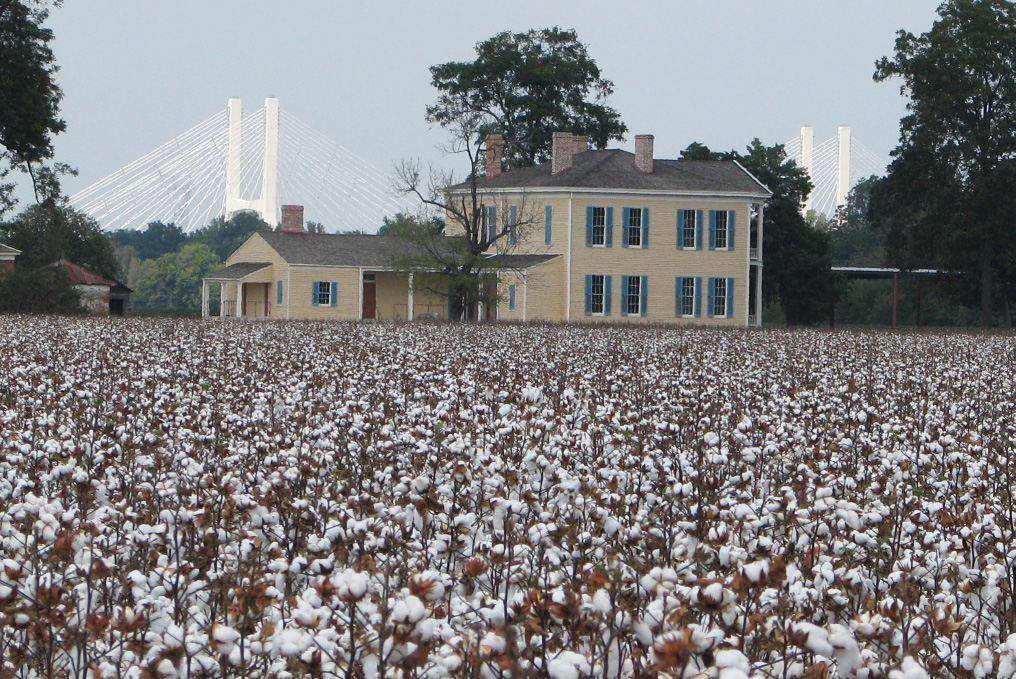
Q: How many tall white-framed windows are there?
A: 8